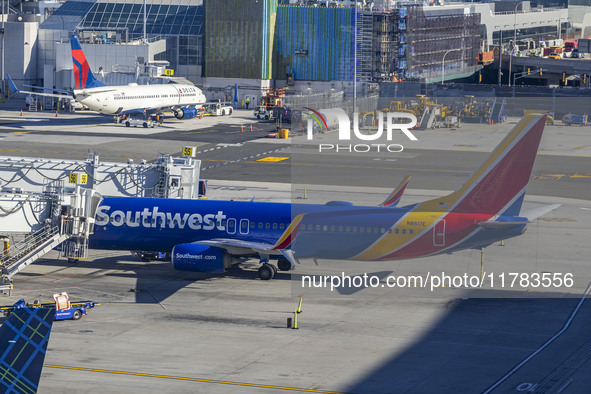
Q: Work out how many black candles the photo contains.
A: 0